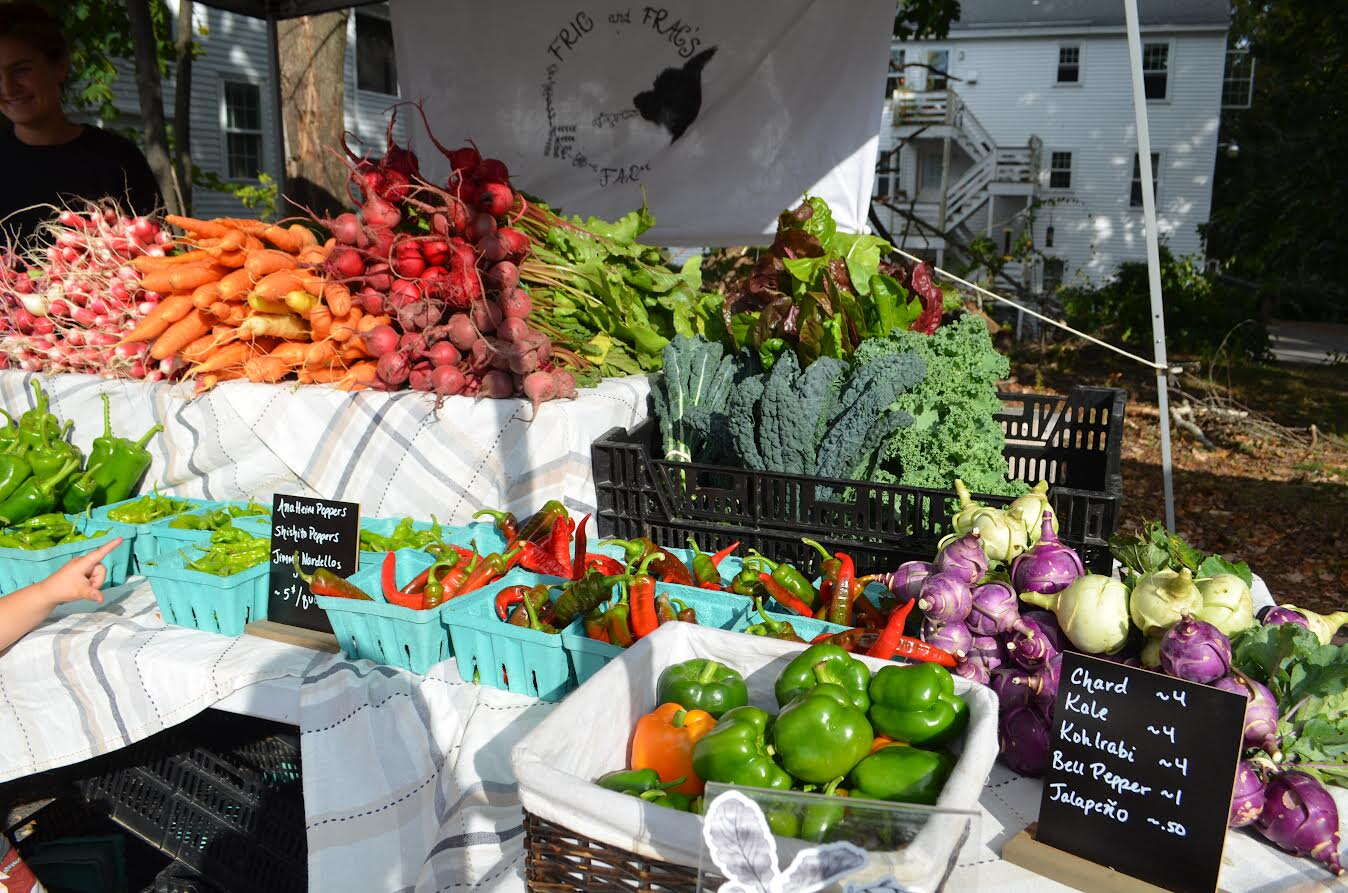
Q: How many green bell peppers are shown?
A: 6